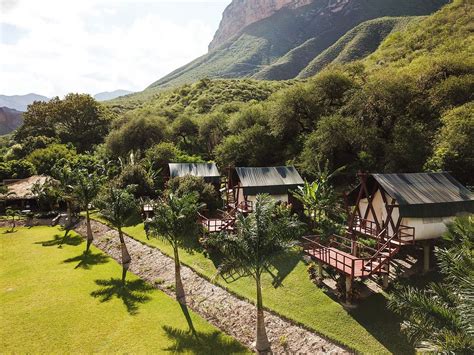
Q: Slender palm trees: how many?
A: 5